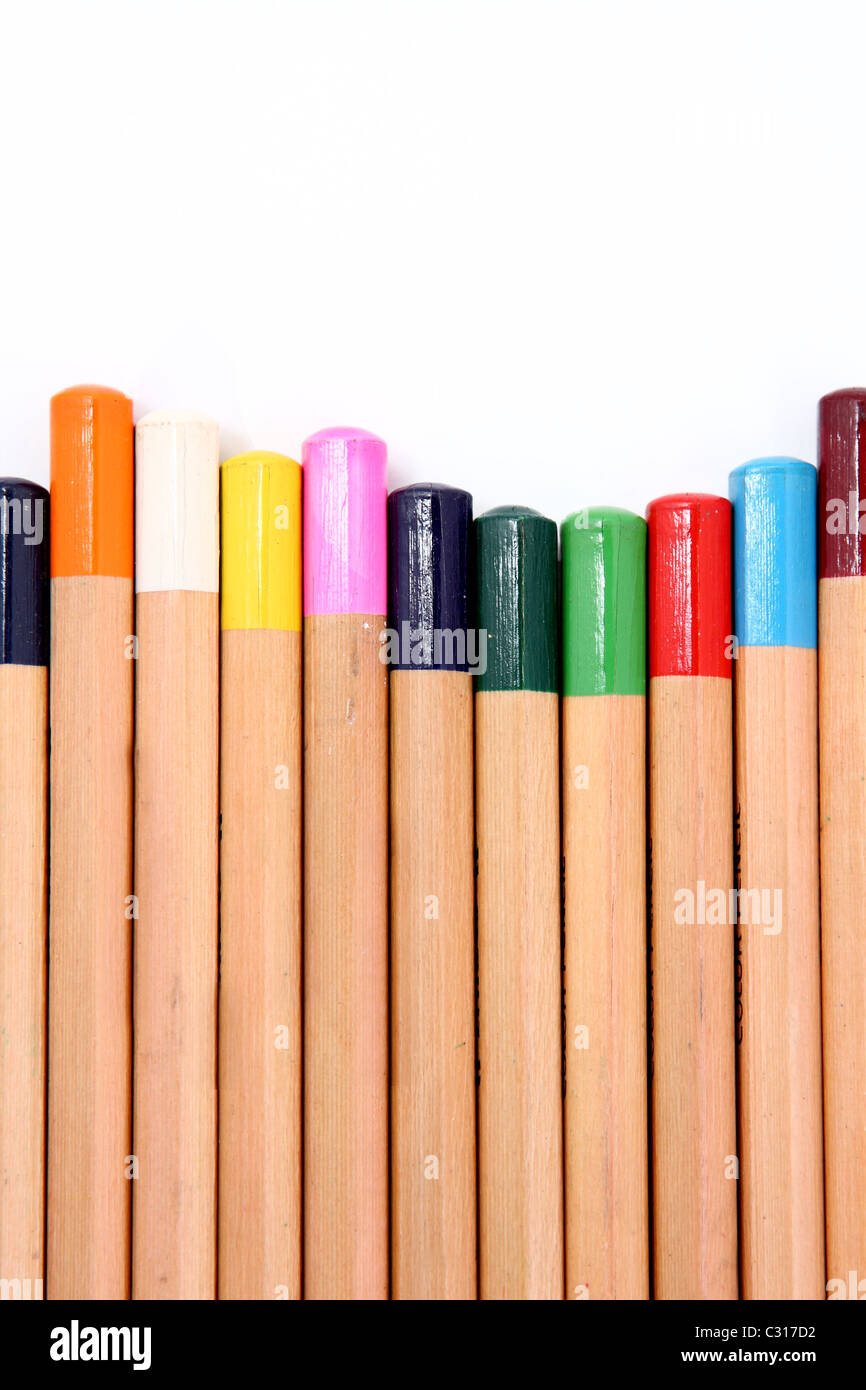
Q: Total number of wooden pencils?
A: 11